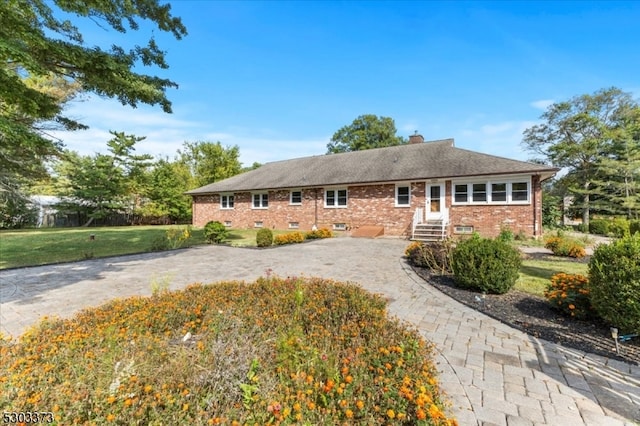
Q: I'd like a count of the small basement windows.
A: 5